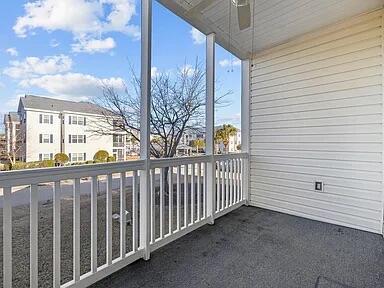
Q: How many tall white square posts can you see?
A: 3